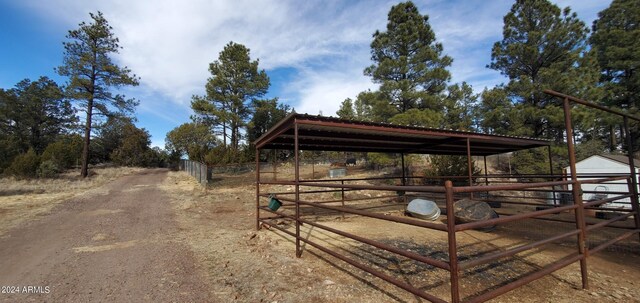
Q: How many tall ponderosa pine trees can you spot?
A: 5